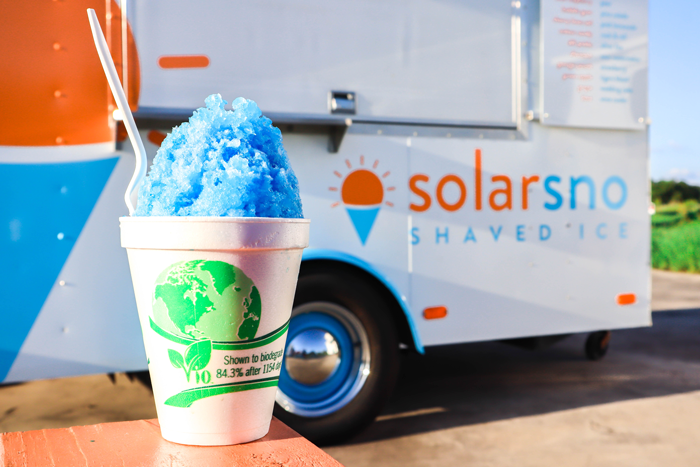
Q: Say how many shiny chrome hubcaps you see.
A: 1